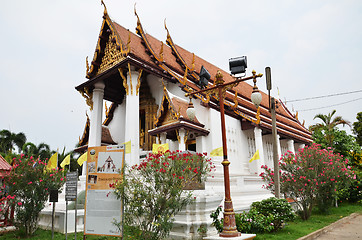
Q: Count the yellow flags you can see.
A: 7